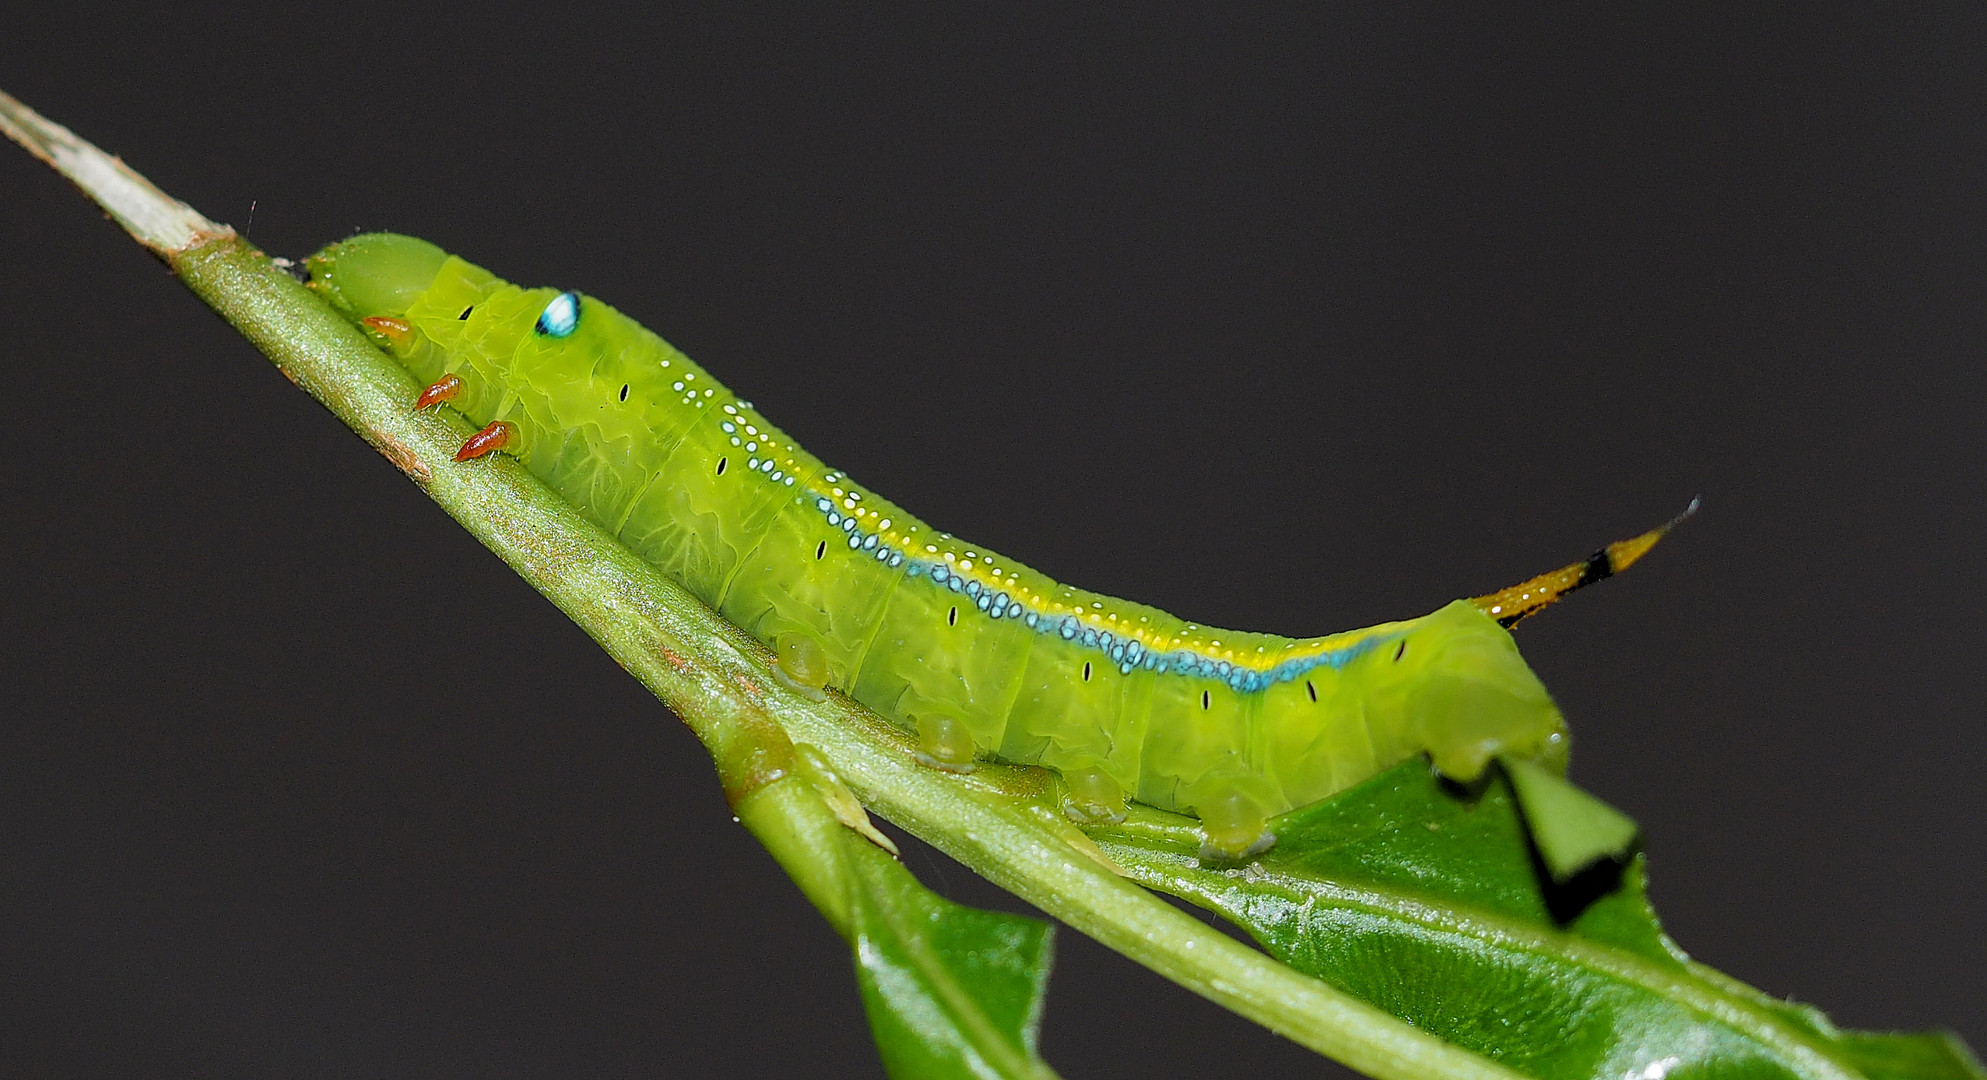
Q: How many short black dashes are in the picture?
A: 9